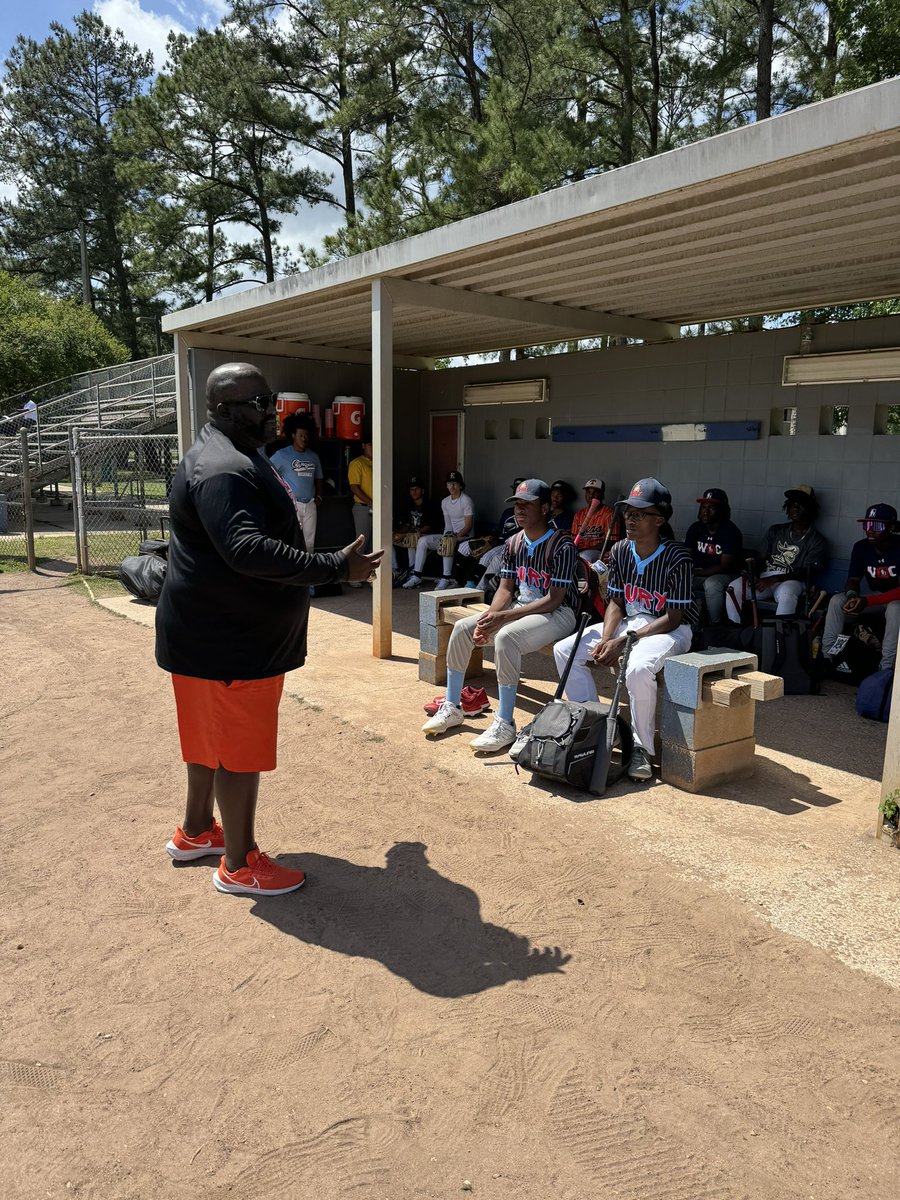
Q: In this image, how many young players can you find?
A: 12